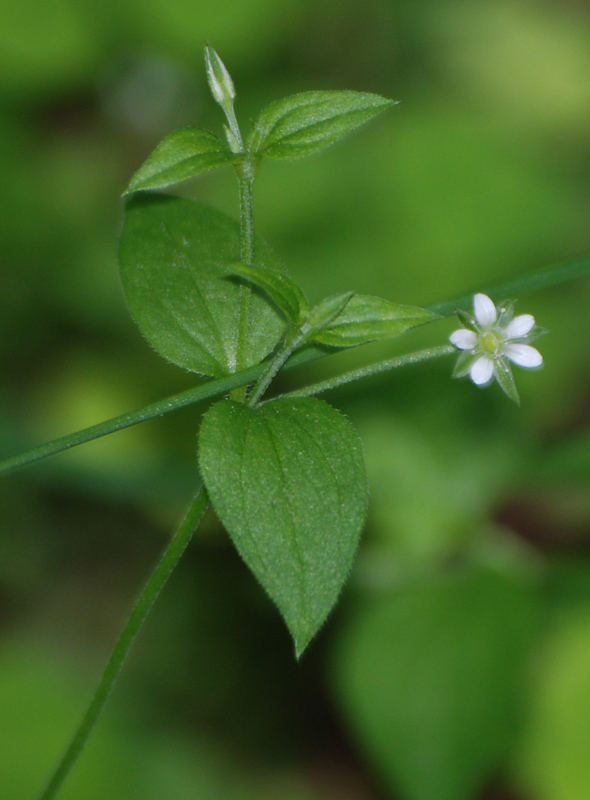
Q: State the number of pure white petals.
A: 5